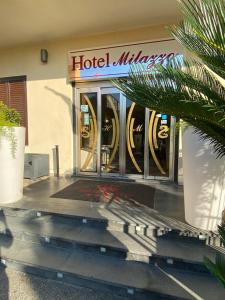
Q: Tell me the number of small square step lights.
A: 10